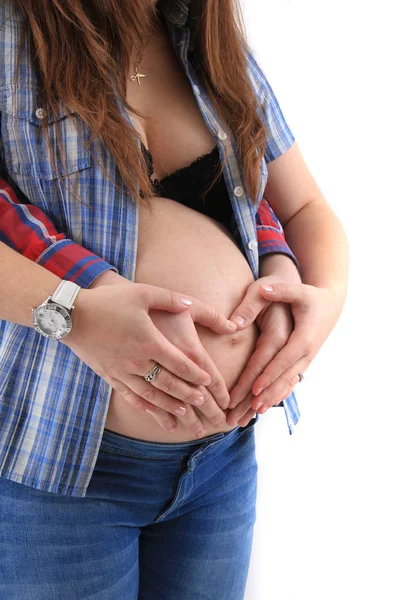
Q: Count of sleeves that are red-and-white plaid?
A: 2